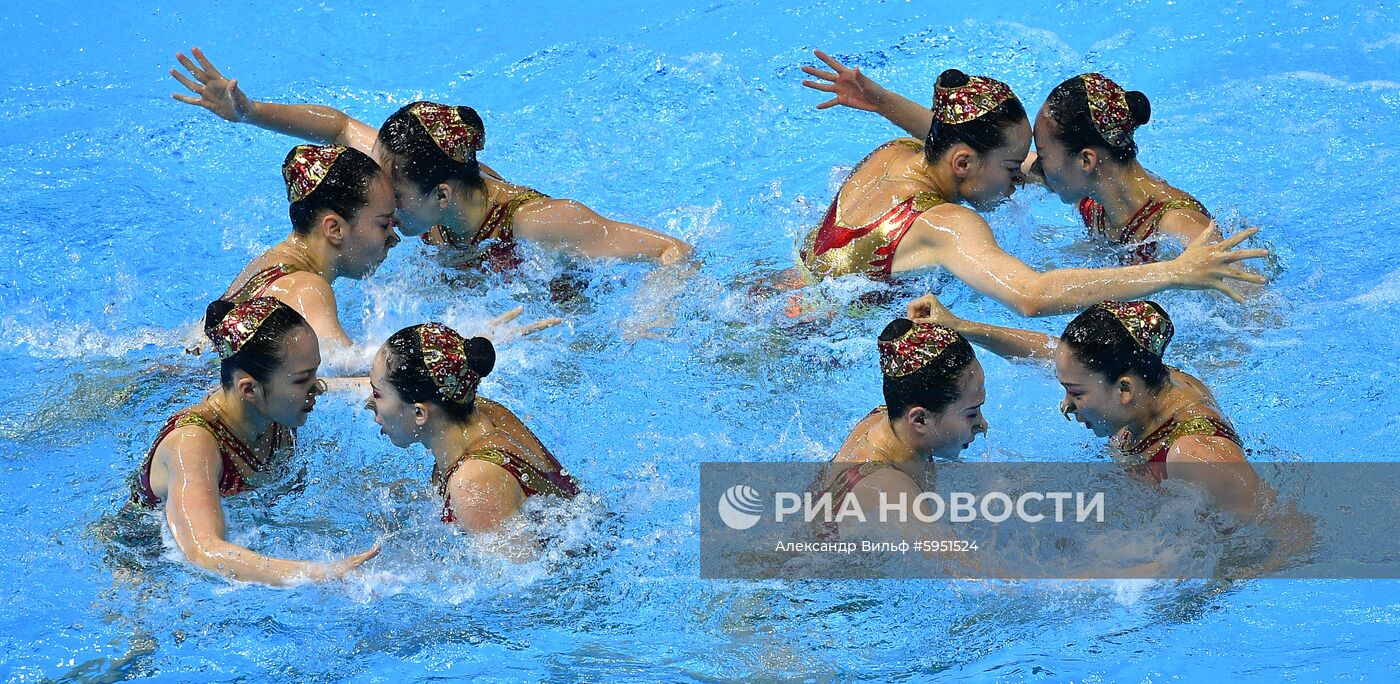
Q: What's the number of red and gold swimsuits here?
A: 8